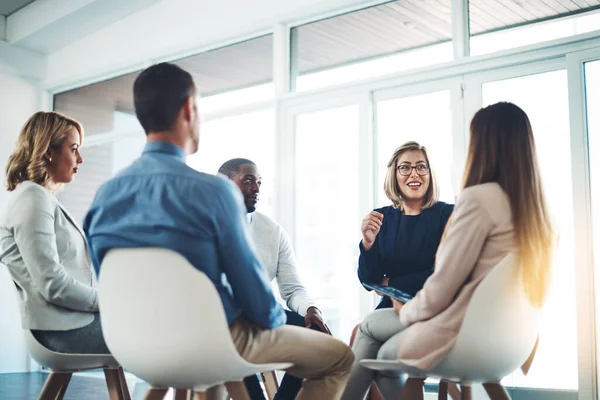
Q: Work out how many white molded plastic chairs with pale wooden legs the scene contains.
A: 3